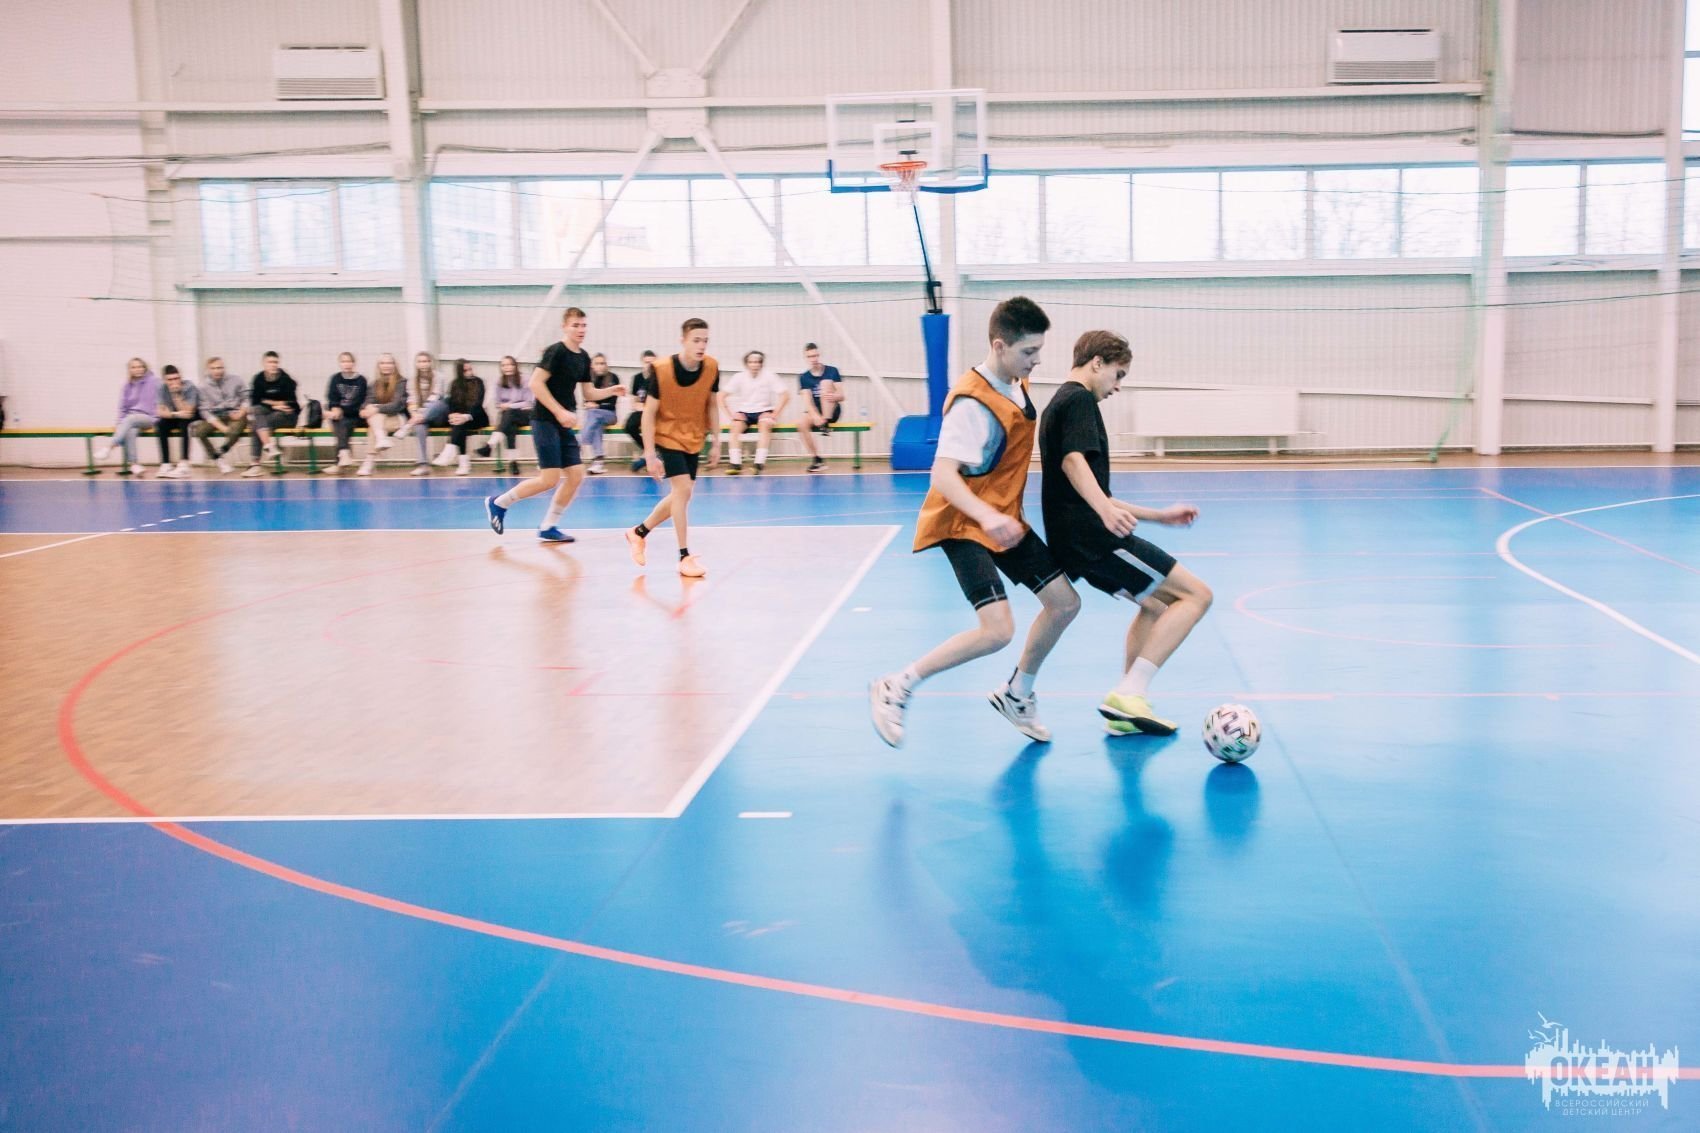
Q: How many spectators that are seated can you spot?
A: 13